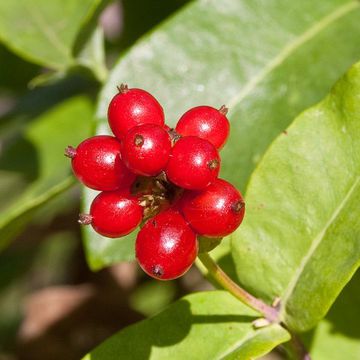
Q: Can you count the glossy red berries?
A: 8